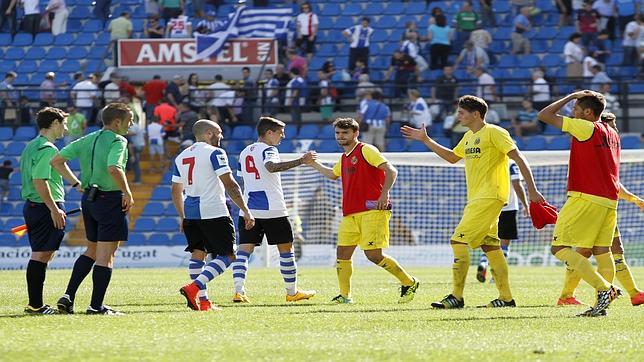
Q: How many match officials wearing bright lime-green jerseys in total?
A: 2